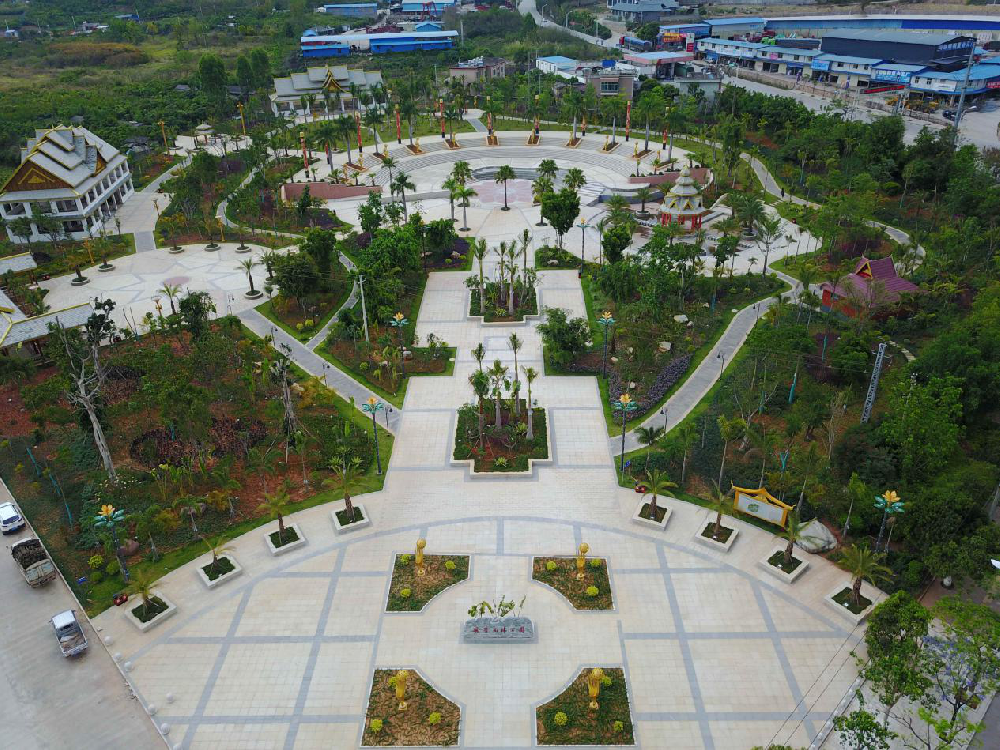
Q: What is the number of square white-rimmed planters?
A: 8